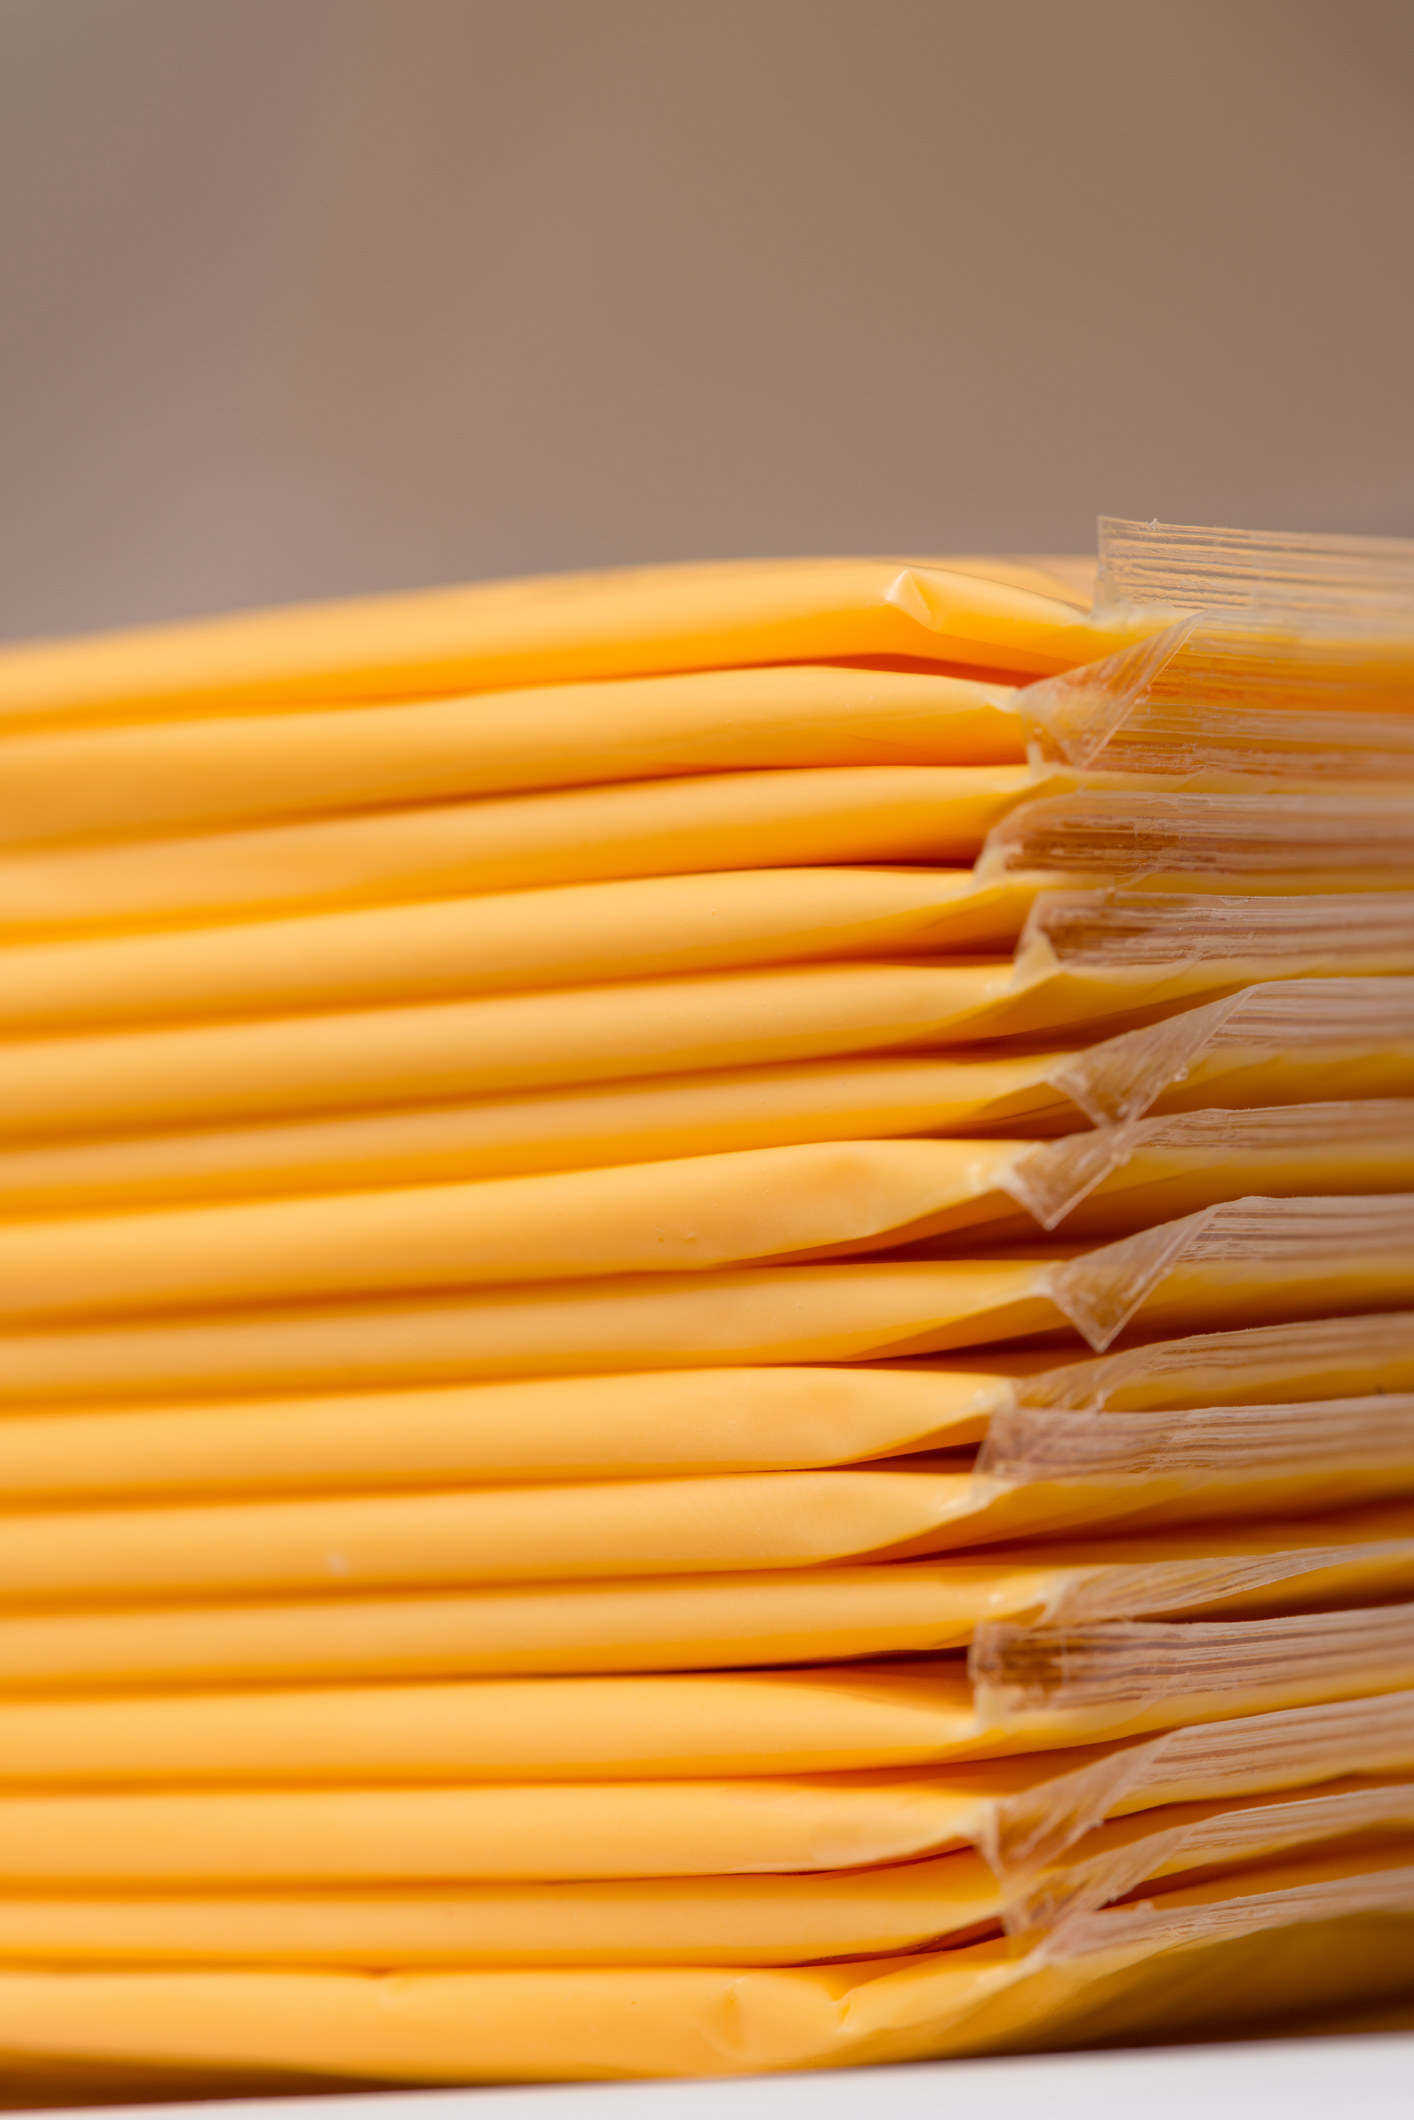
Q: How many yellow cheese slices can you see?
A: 15